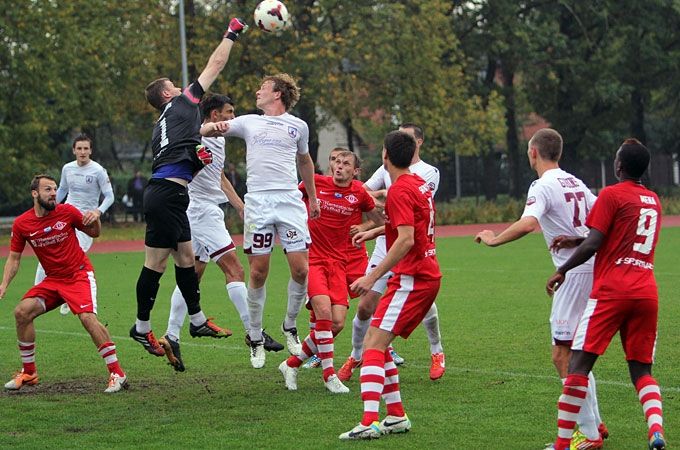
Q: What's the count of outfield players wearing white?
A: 5